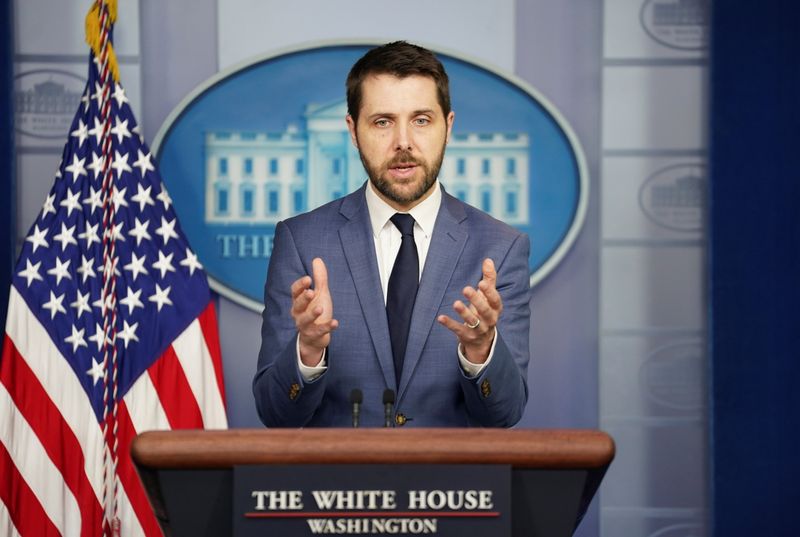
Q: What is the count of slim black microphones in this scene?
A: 2